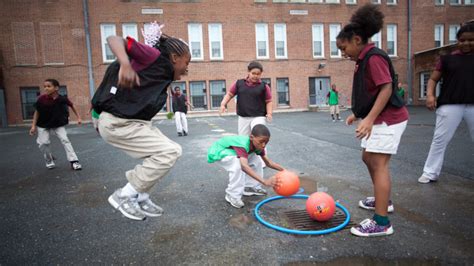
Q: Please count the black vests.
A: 6